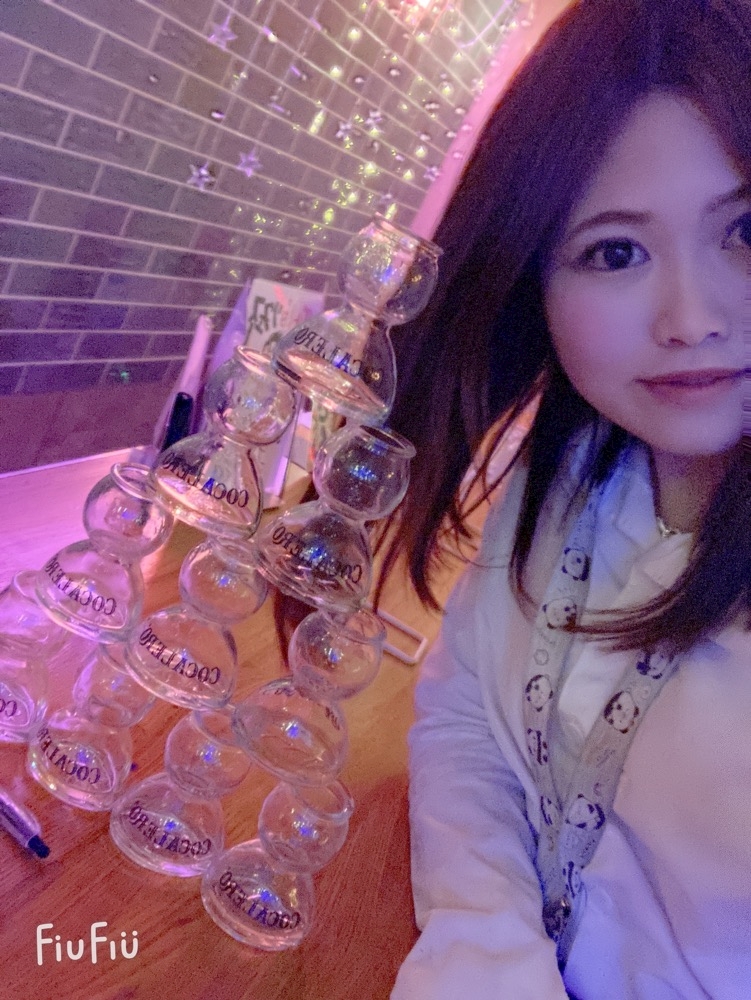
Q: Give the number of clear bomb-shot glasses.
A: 10